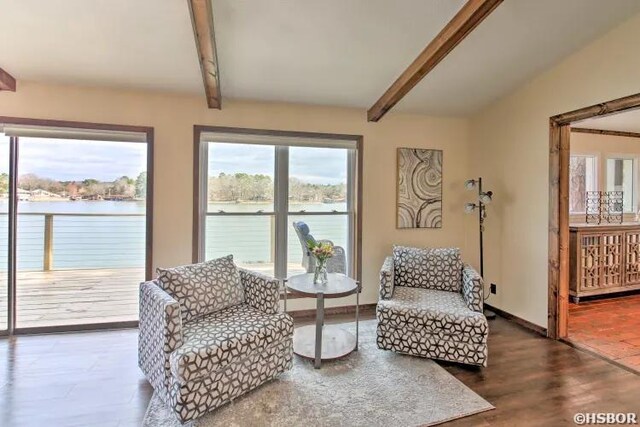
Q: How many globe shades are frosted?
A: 3